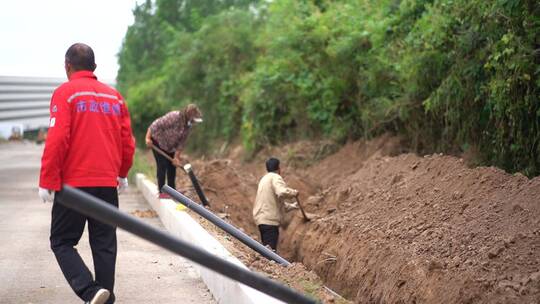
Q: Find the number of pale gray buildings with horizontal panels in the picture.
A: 1